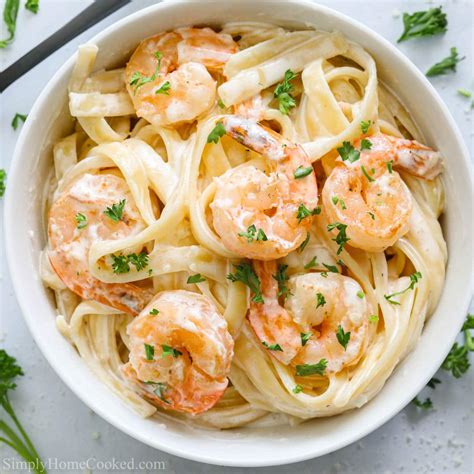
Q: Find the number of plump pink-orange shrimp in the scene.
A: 6